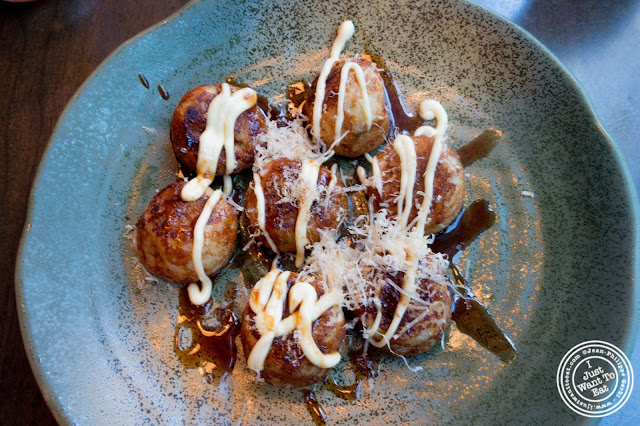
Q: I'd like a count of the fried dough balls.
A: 7